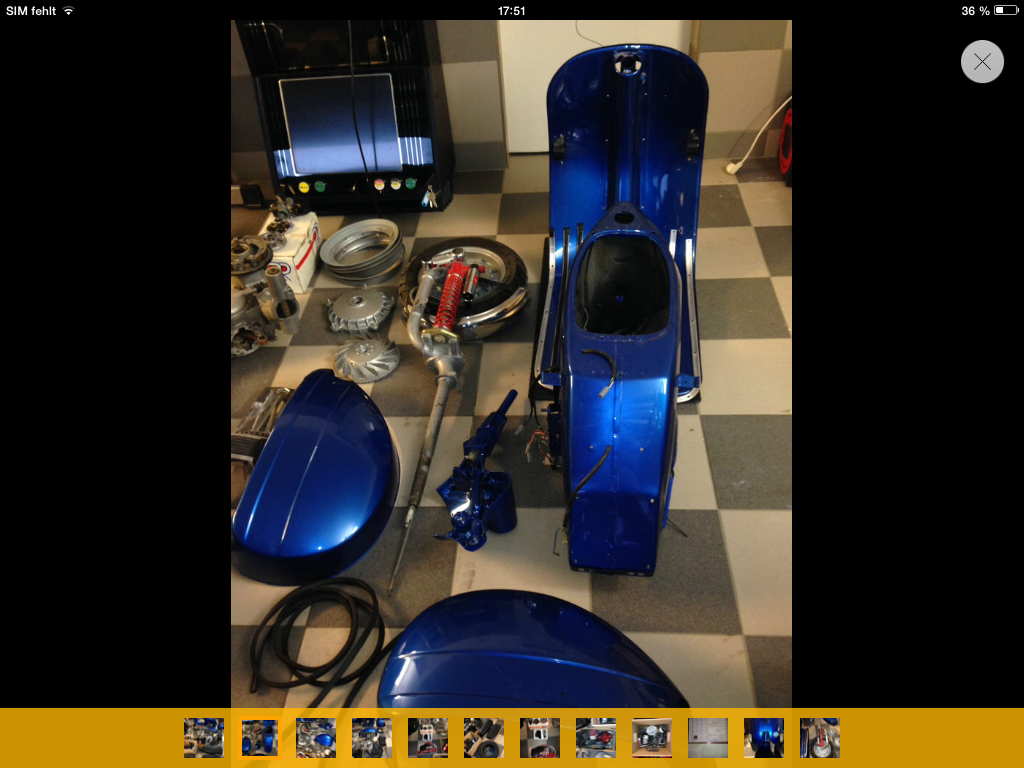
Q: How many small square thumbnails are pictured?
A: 12